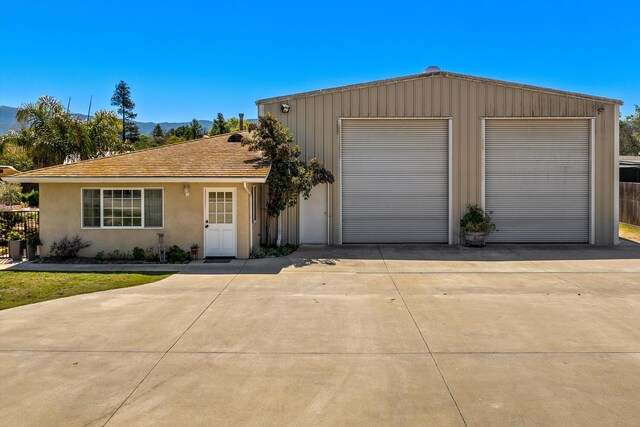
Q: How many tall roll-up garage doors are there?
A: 2